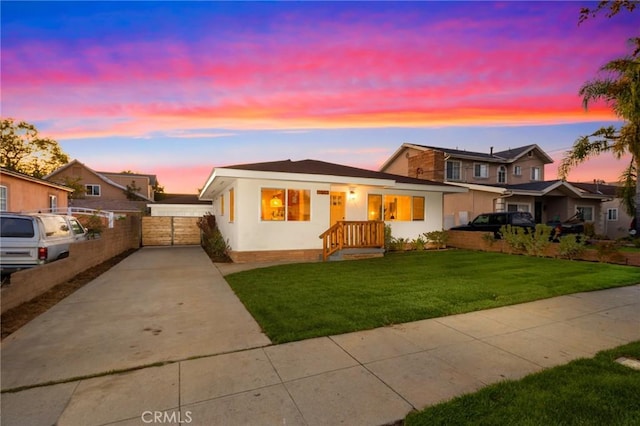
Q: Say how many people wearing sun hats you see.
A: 0